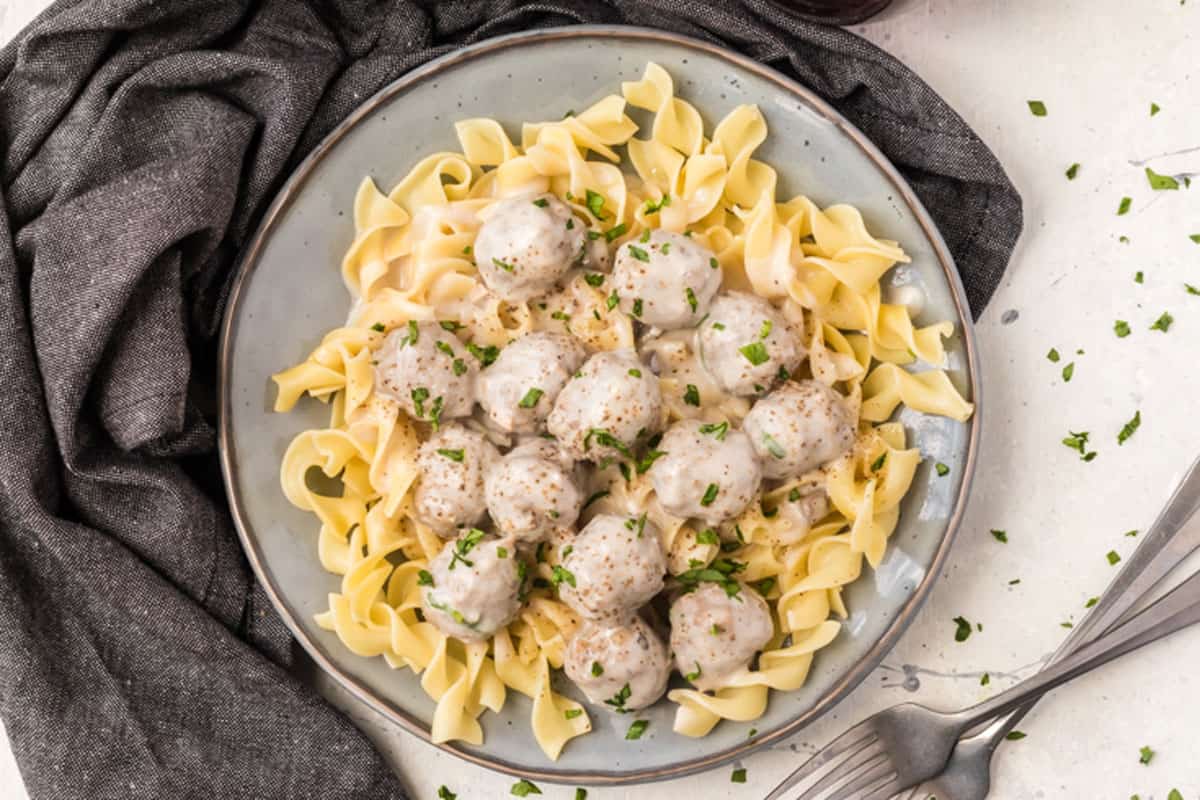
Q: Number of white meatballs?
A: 14